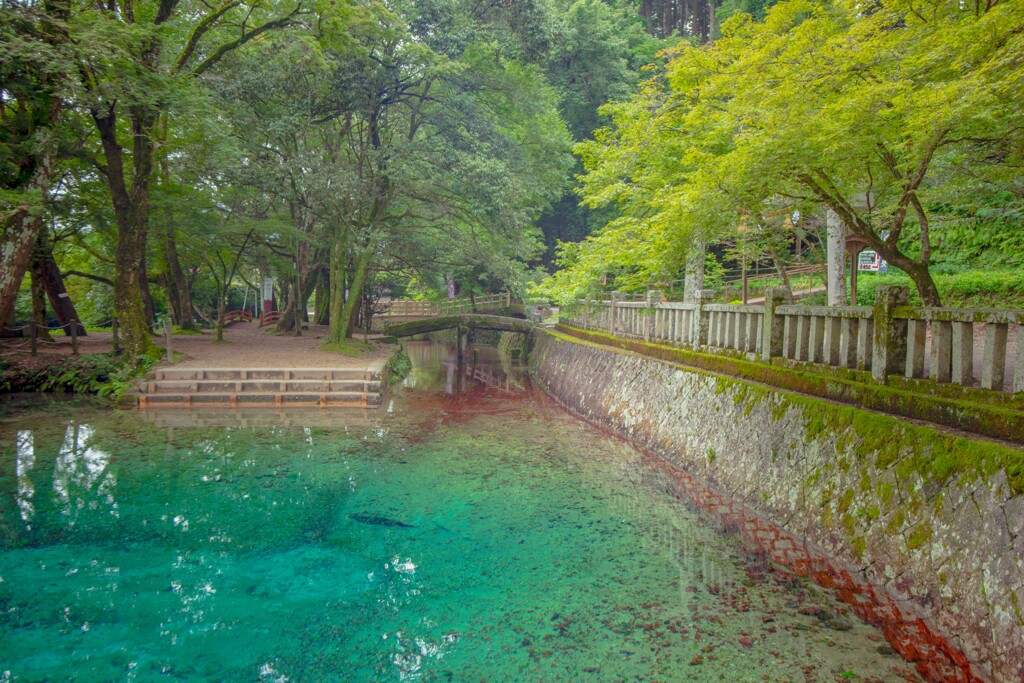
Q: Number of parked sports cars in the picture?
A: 0